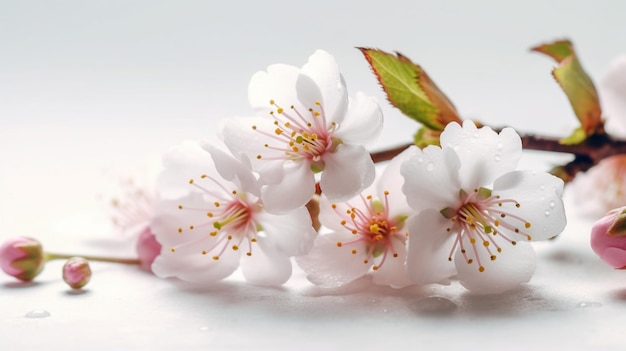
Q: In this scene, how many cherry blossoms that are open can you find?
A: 4